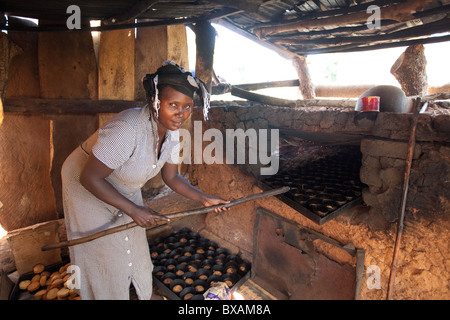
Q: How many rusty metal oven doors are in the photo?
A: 1